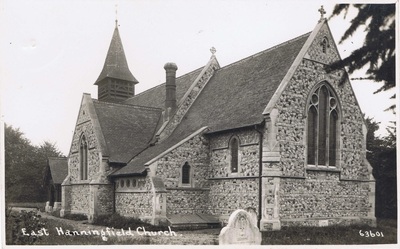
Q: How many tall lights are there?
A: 0